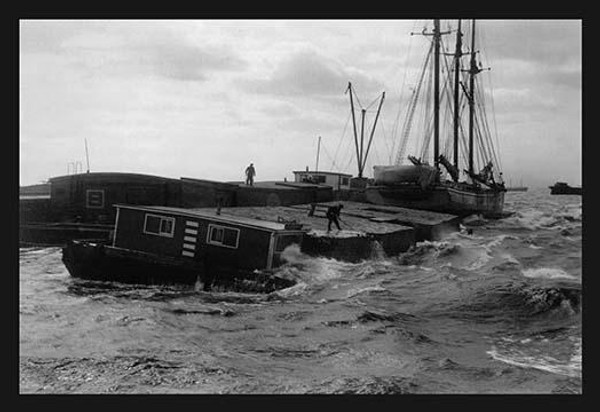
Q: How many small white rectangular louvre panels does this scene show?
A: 5